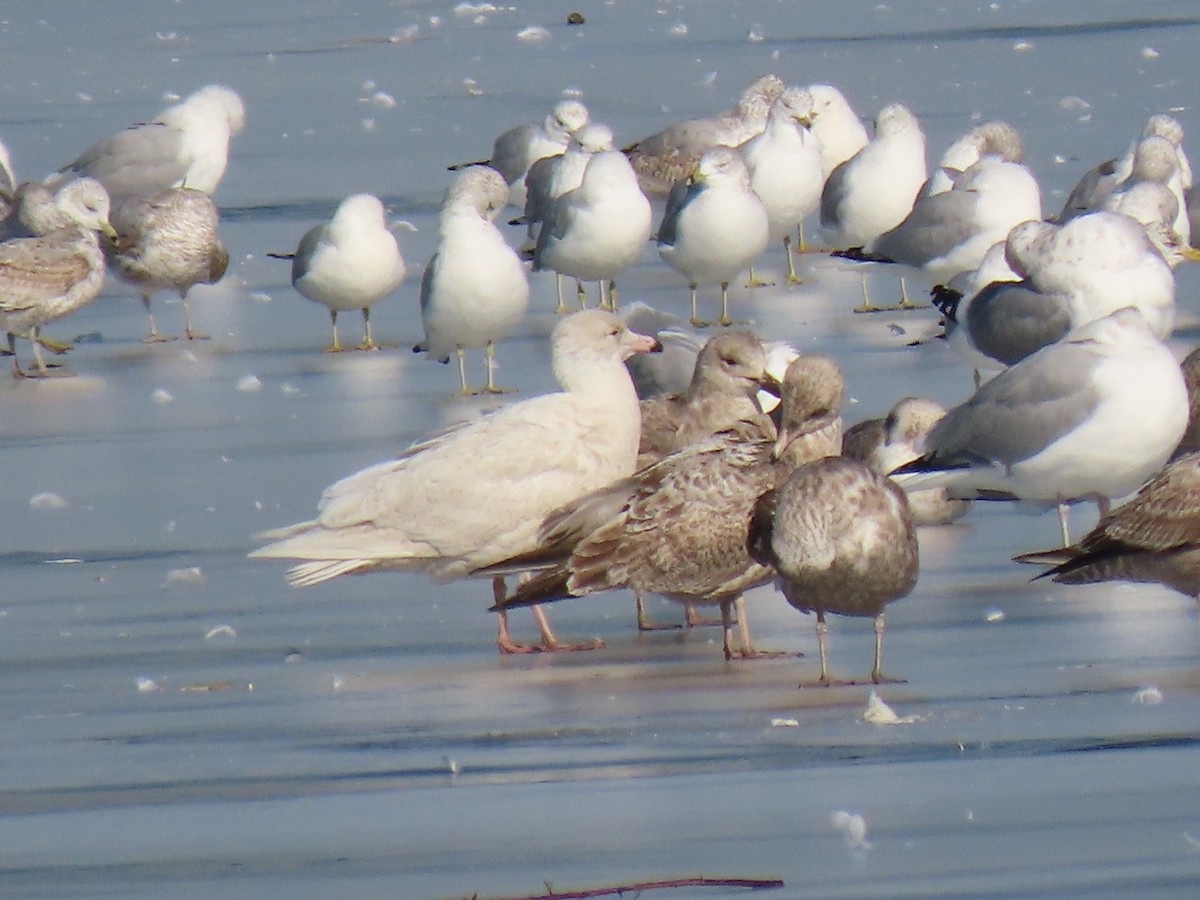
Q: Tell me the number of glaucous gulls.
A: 1